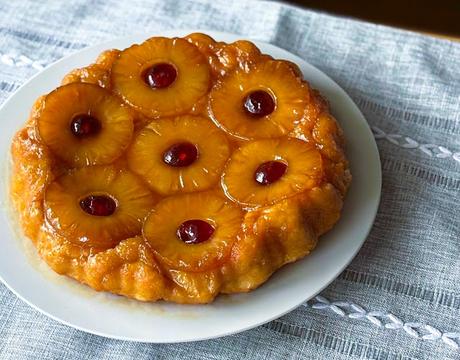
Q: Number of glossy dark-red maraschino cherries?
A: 7